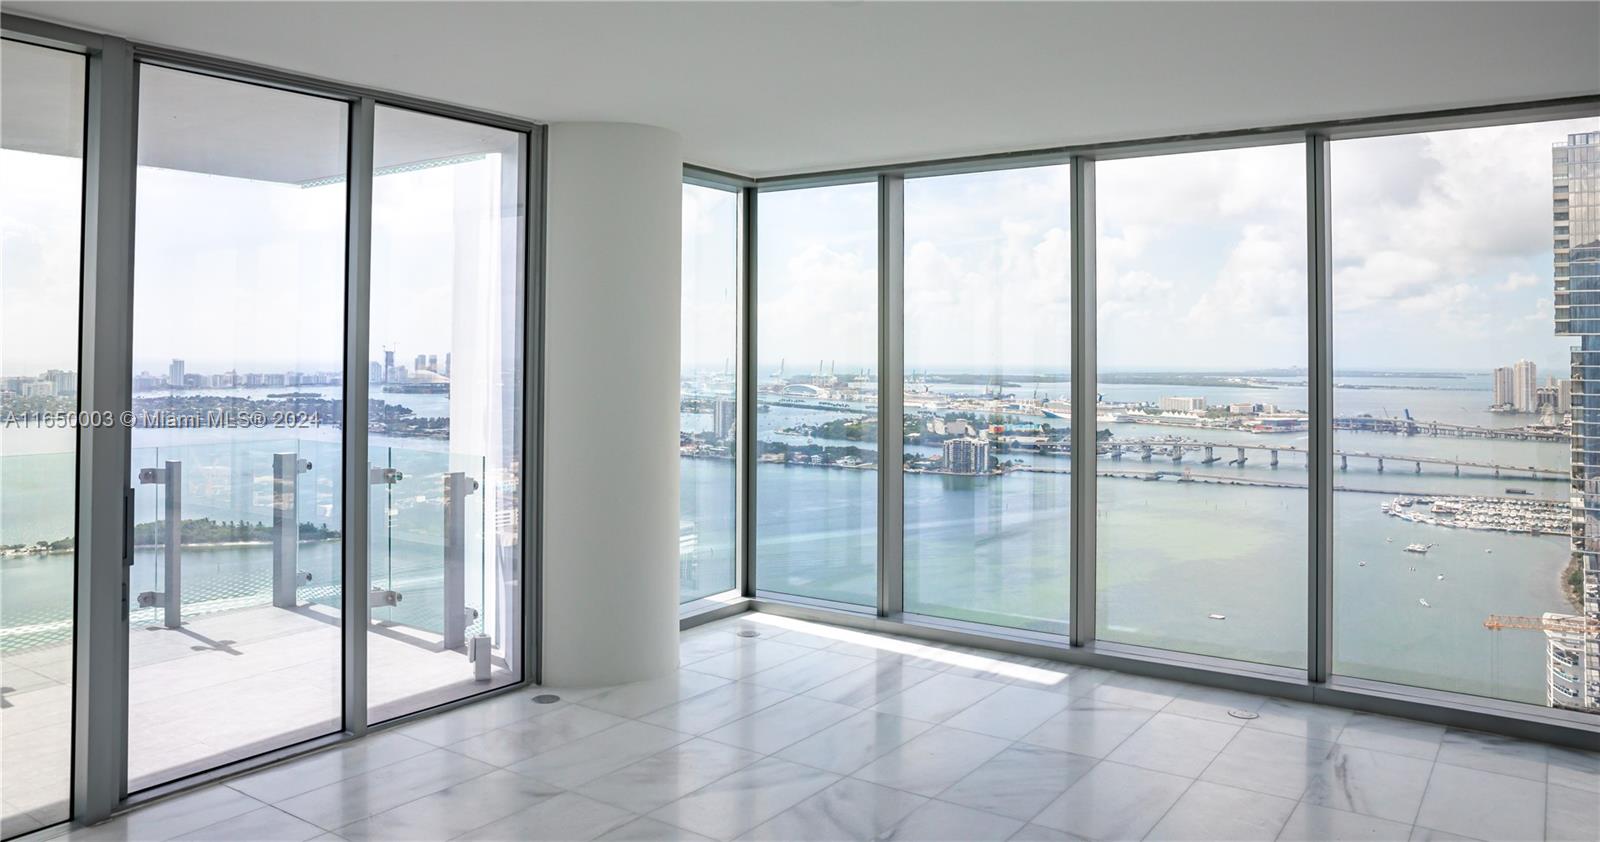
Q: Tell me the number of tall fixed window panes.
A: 5